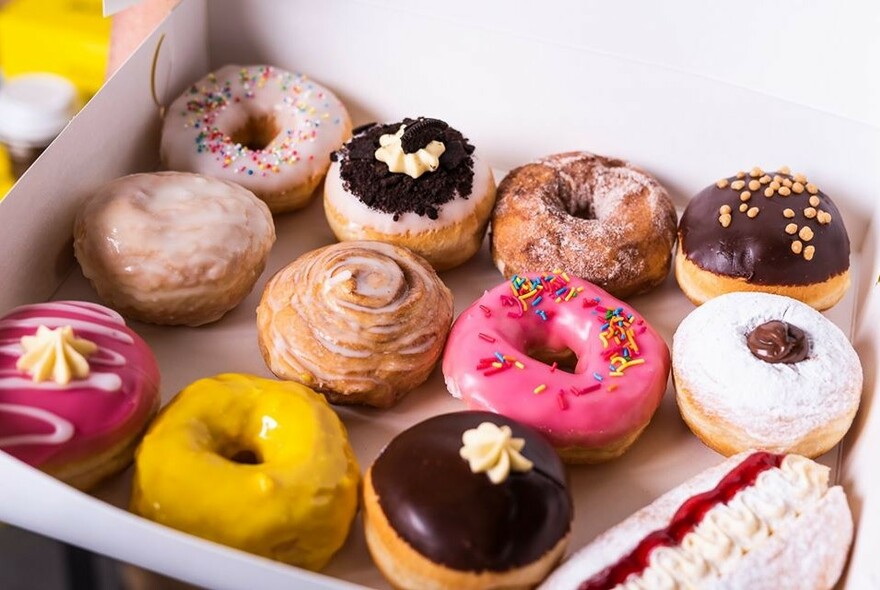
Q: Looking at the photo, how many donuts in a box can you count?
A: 12